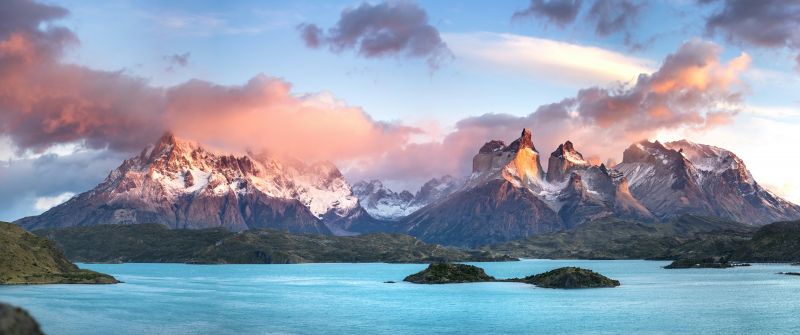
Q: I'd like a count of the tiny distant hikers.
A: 0